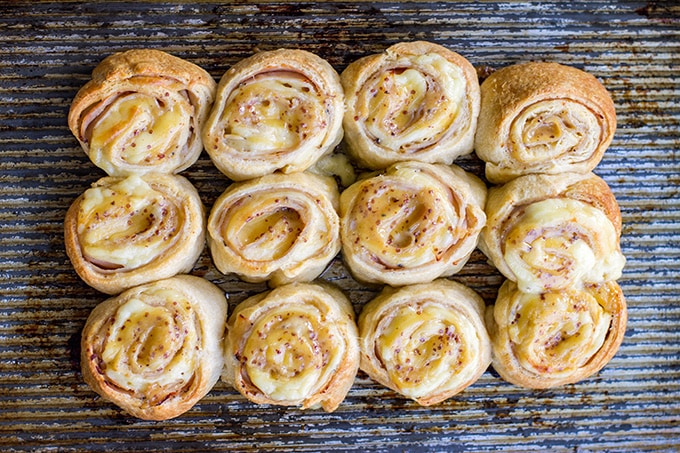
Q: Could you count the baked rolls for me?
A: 12